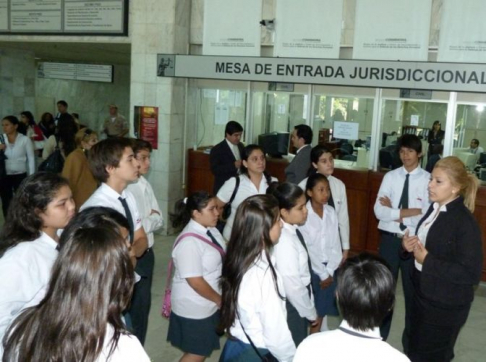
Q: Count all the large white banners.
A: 4